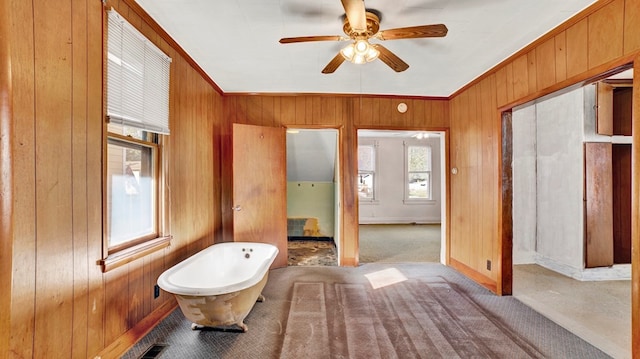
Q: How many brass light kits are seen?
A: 1